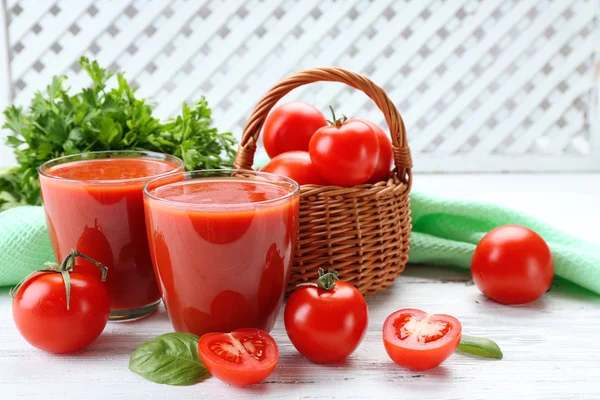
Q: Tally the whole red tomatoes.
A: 7